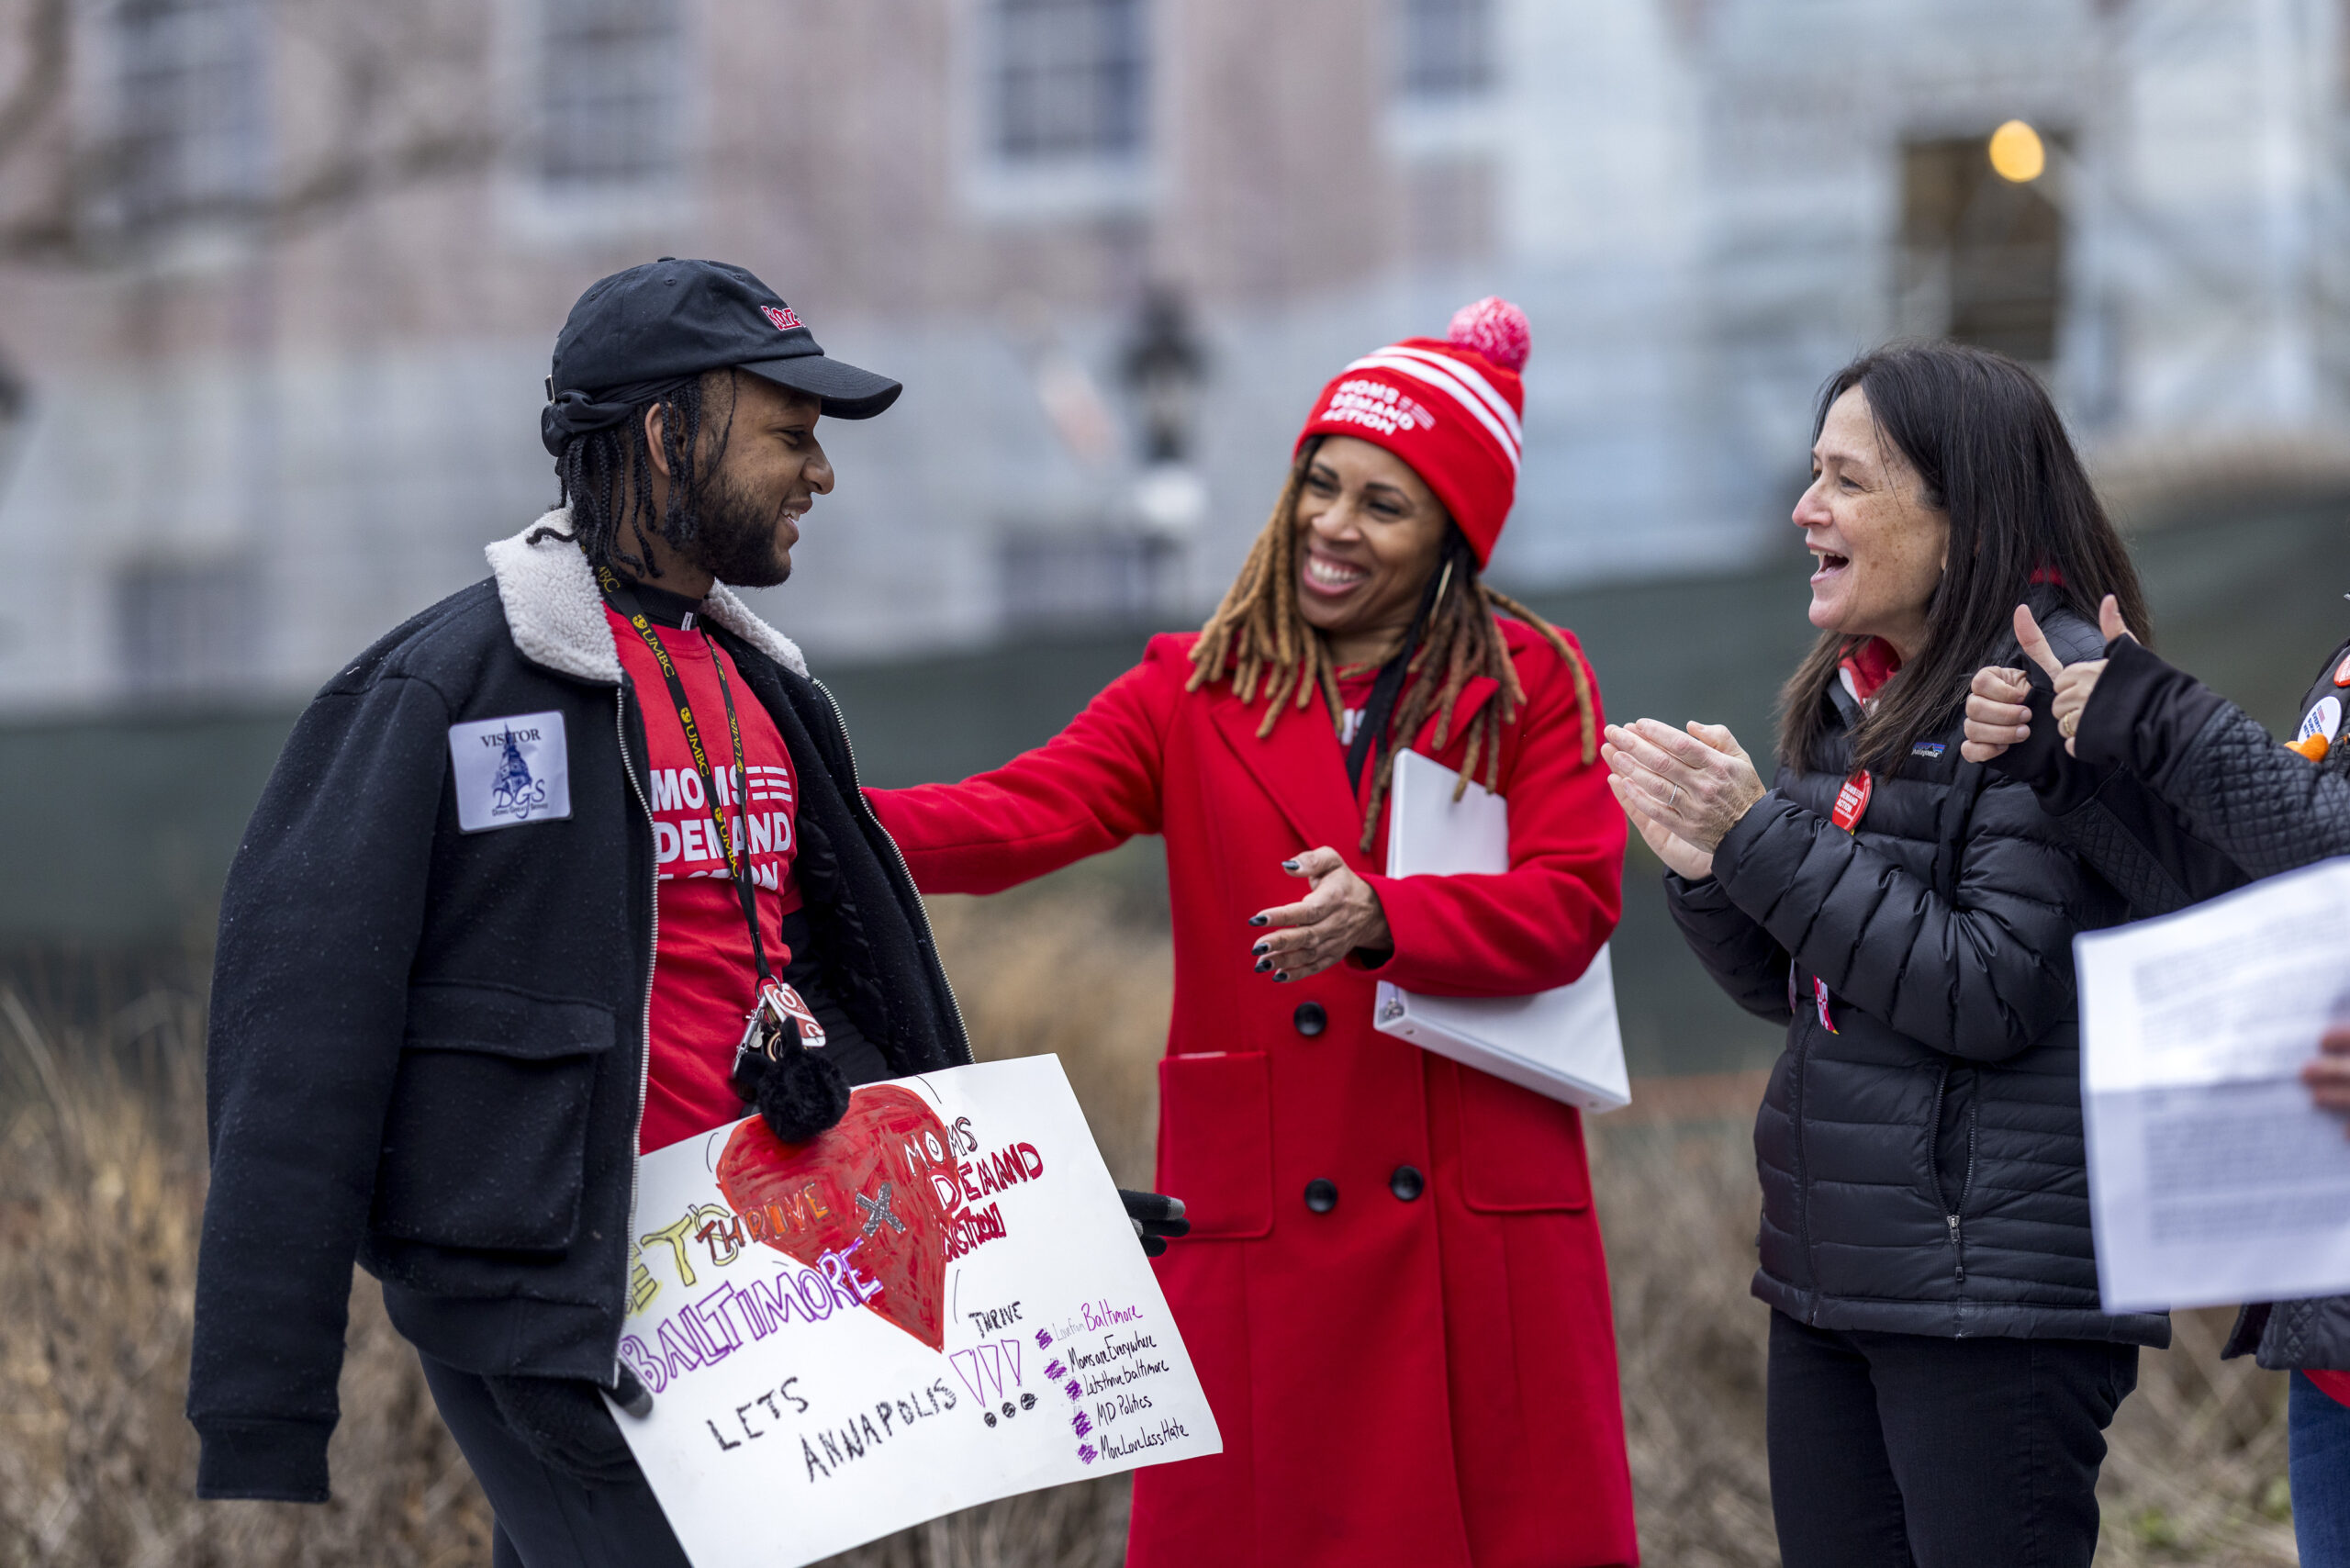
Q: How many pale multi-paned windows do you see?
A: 4